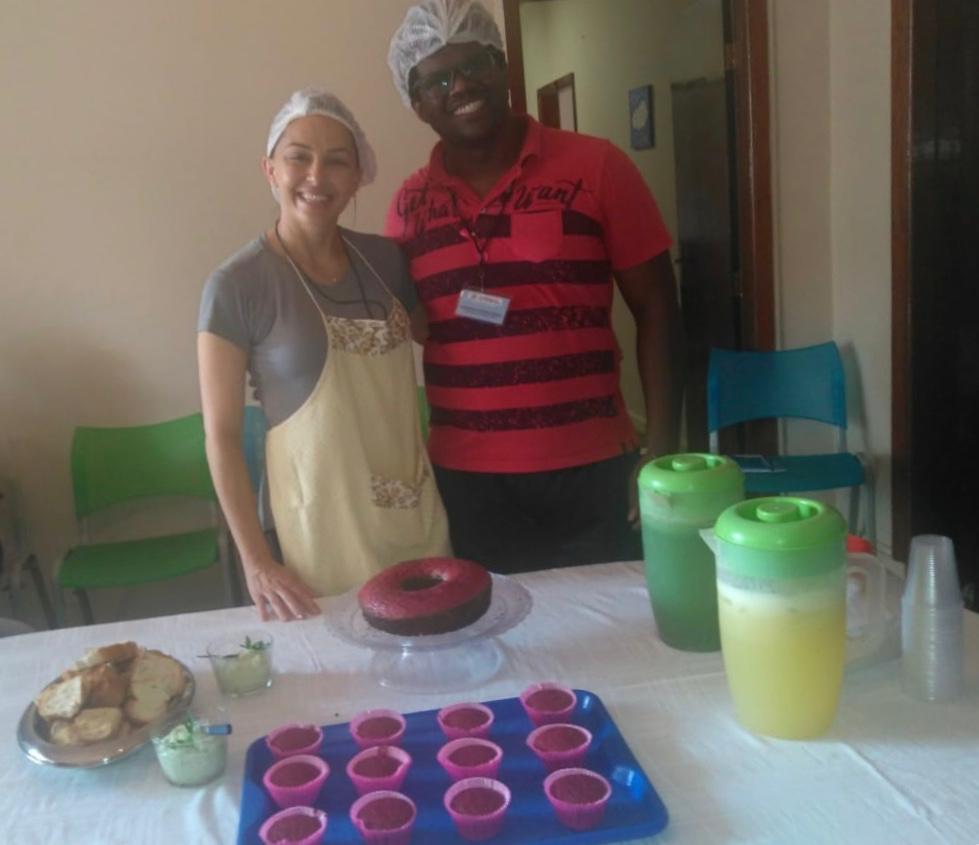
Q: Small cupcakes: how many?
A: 12